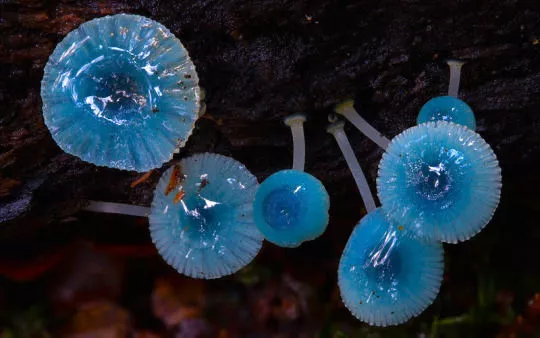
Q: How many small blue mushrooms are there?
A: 2